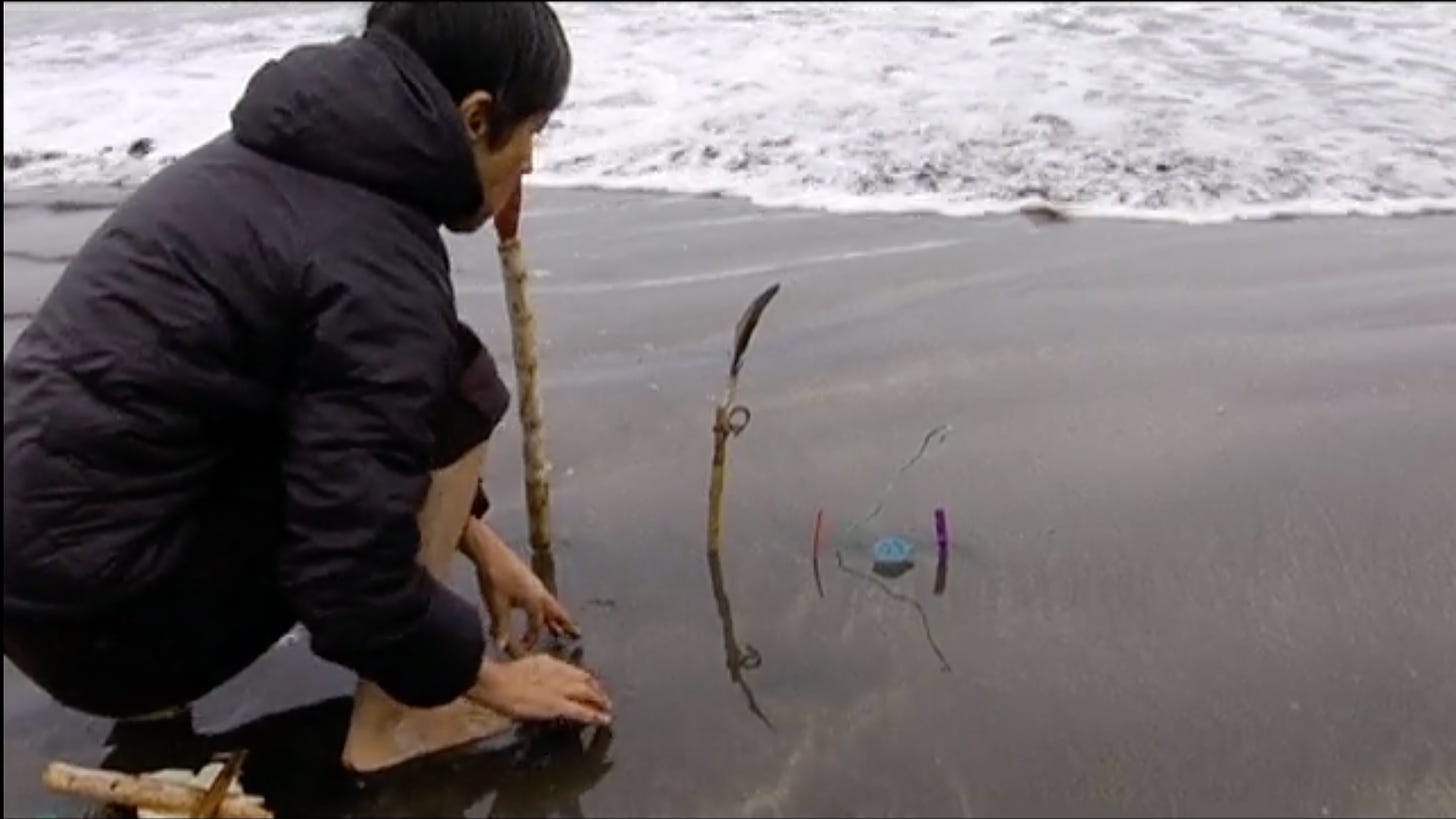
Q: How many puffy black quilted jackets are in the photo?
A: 1